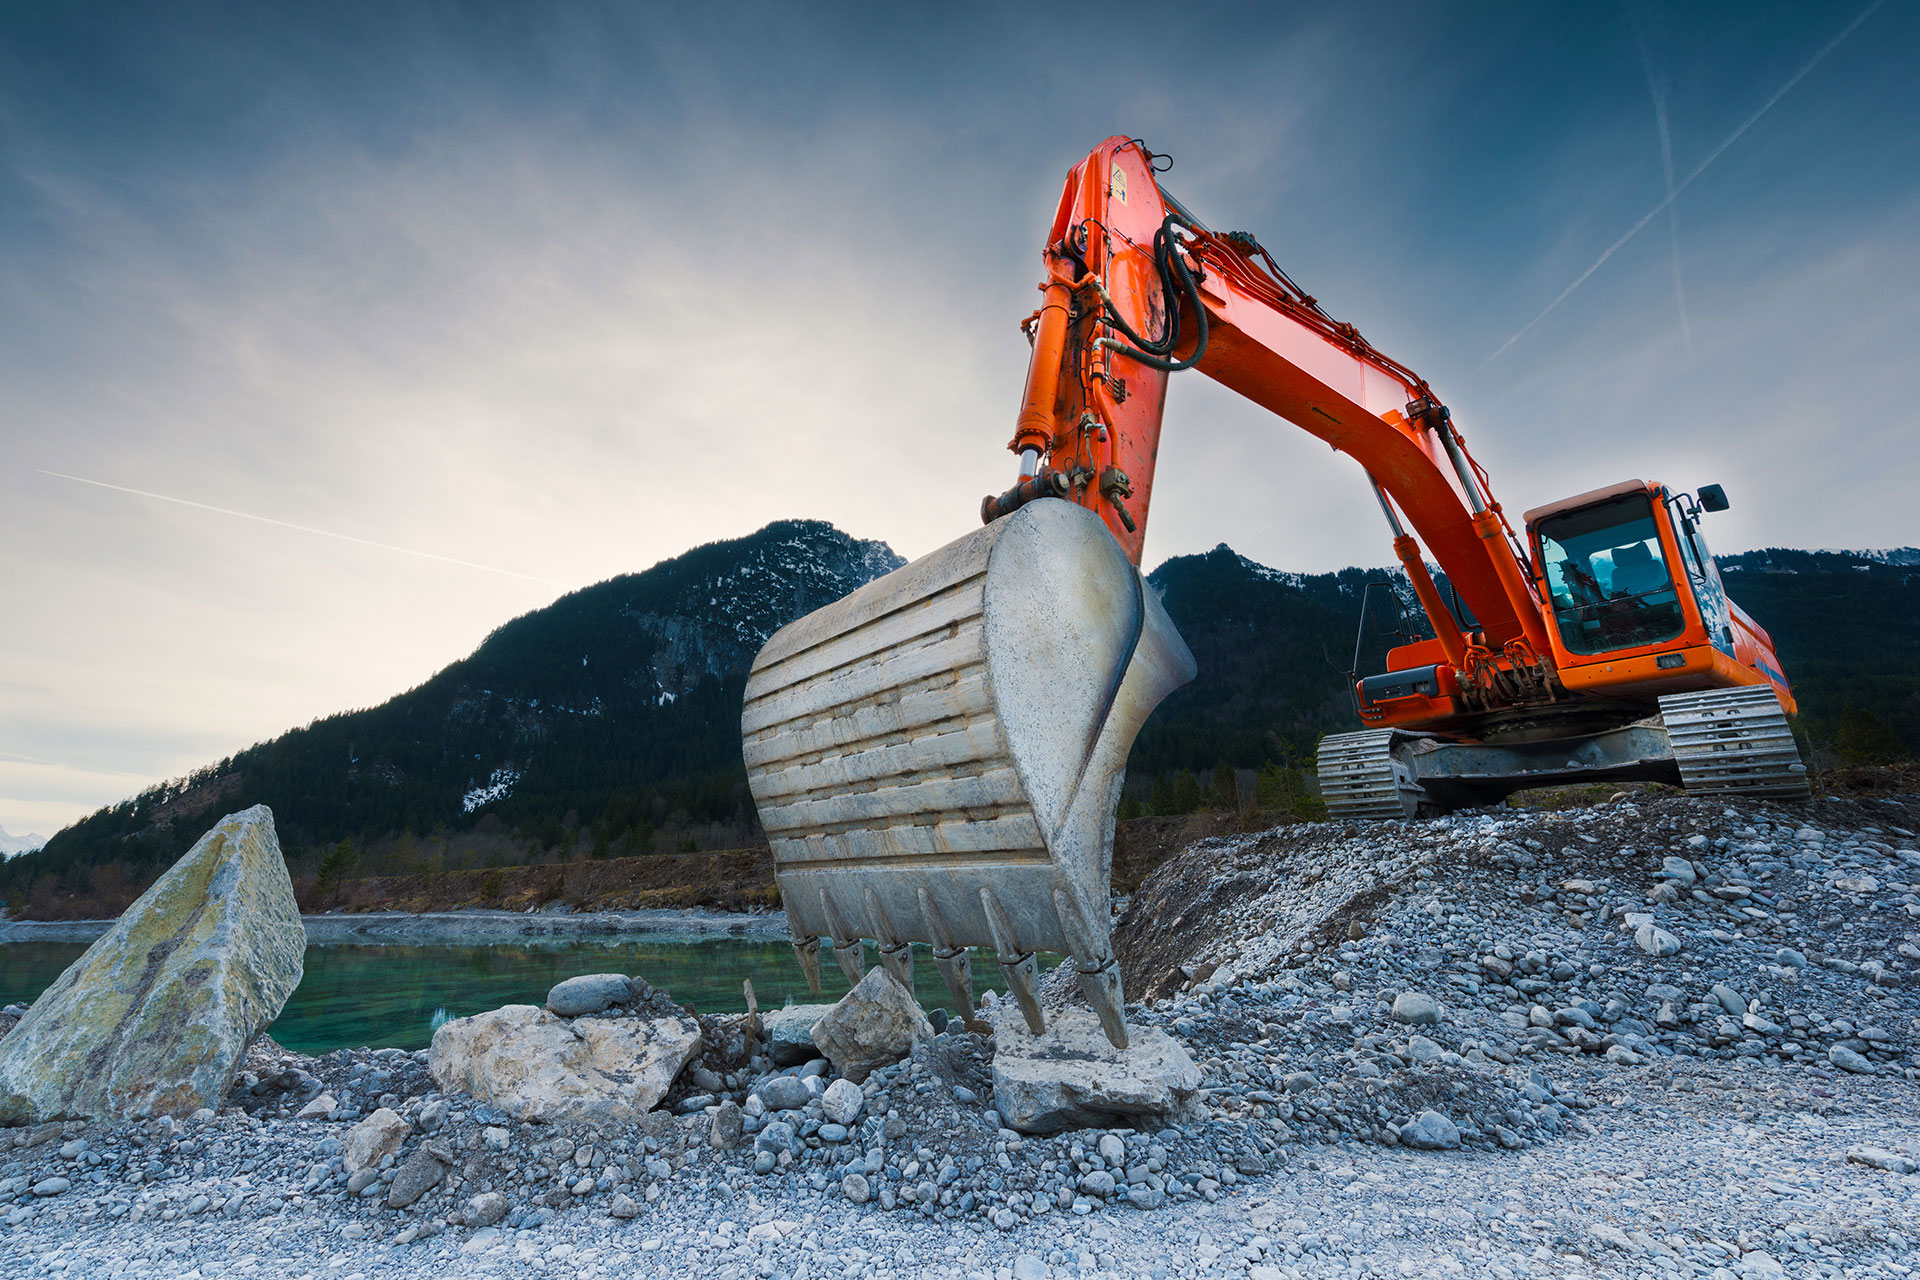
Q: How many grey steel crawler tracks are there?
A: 2